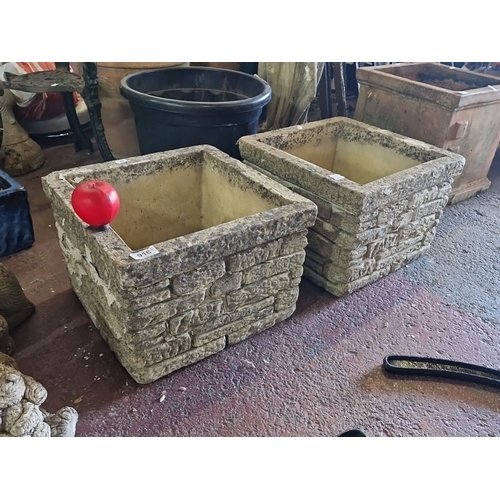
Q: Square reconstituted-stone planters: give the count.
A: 2